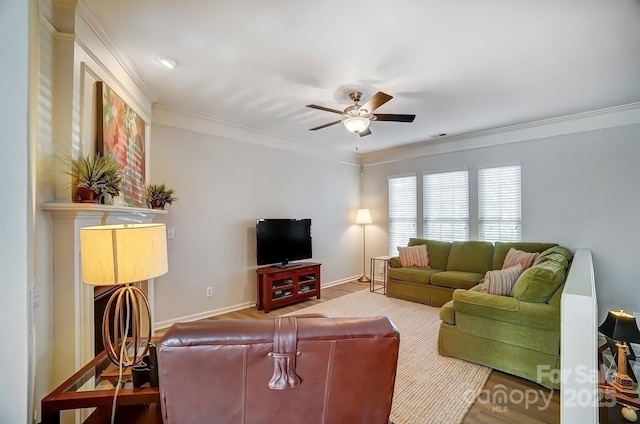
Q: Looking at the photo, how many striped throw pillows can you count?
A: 3